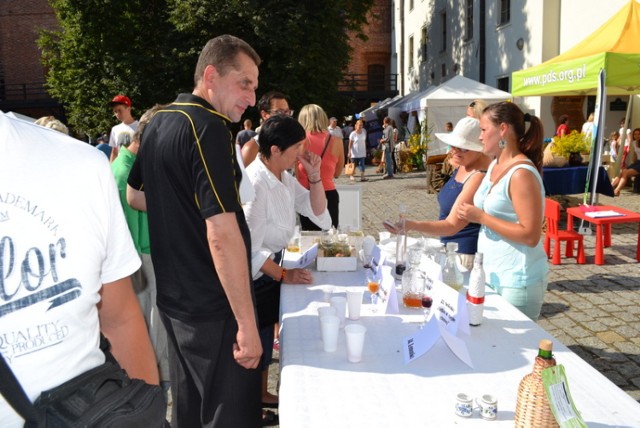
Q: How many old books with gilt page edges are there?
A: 0